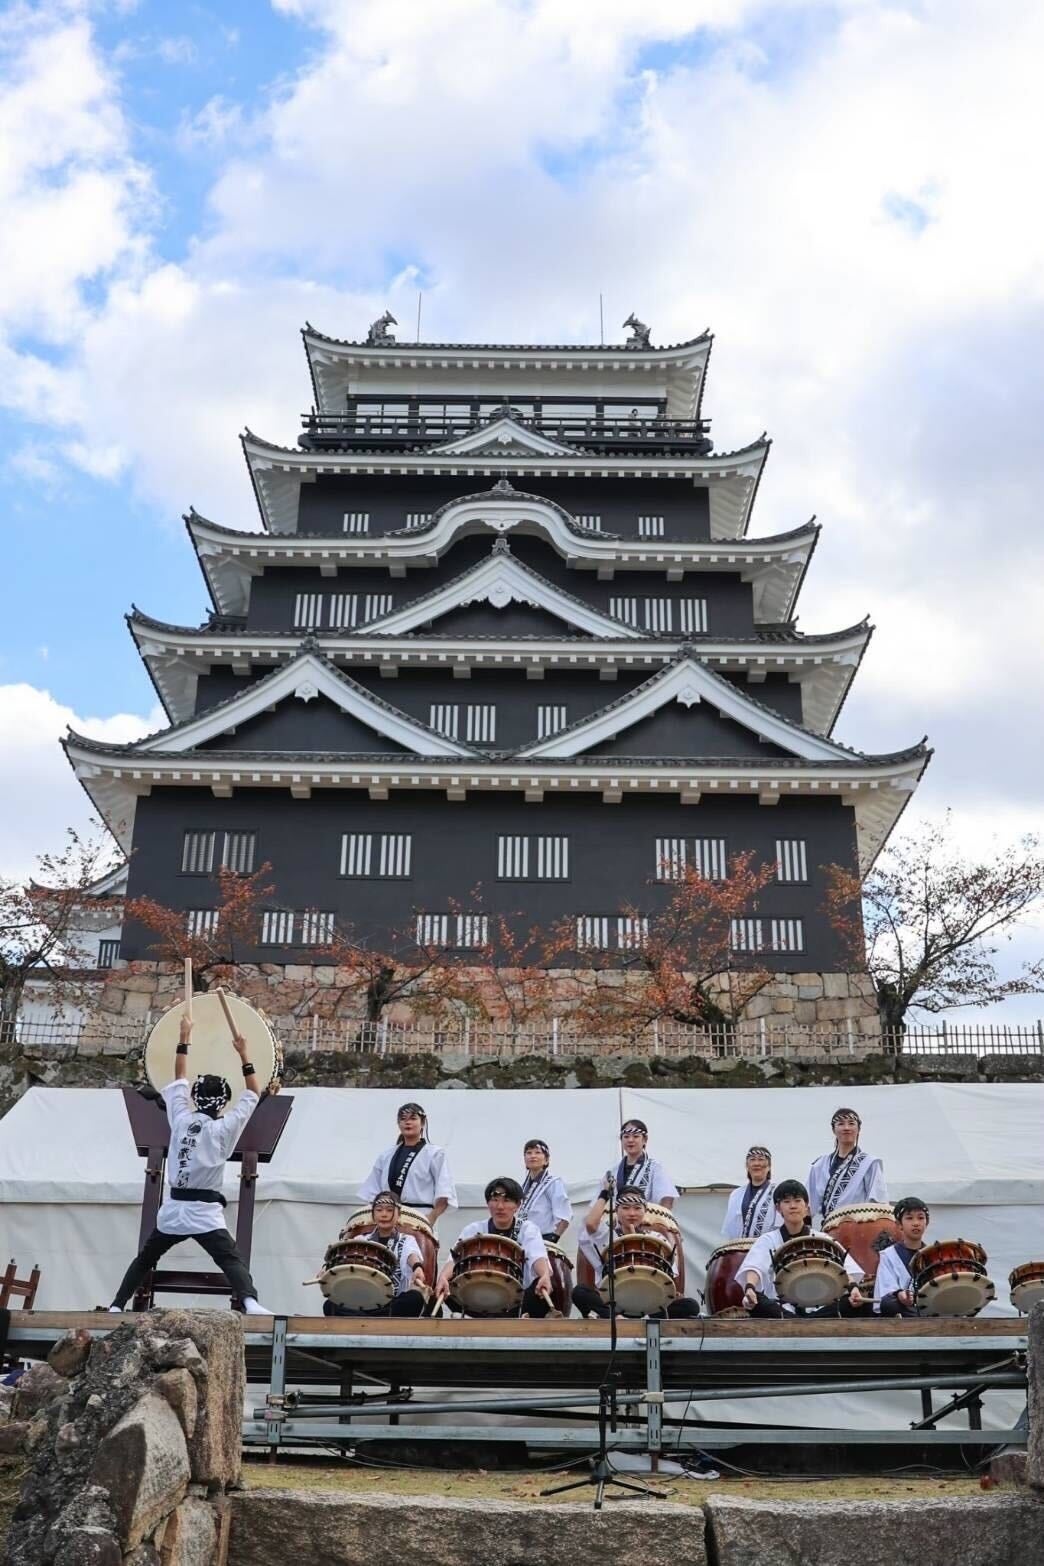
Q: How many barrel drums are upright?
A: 5